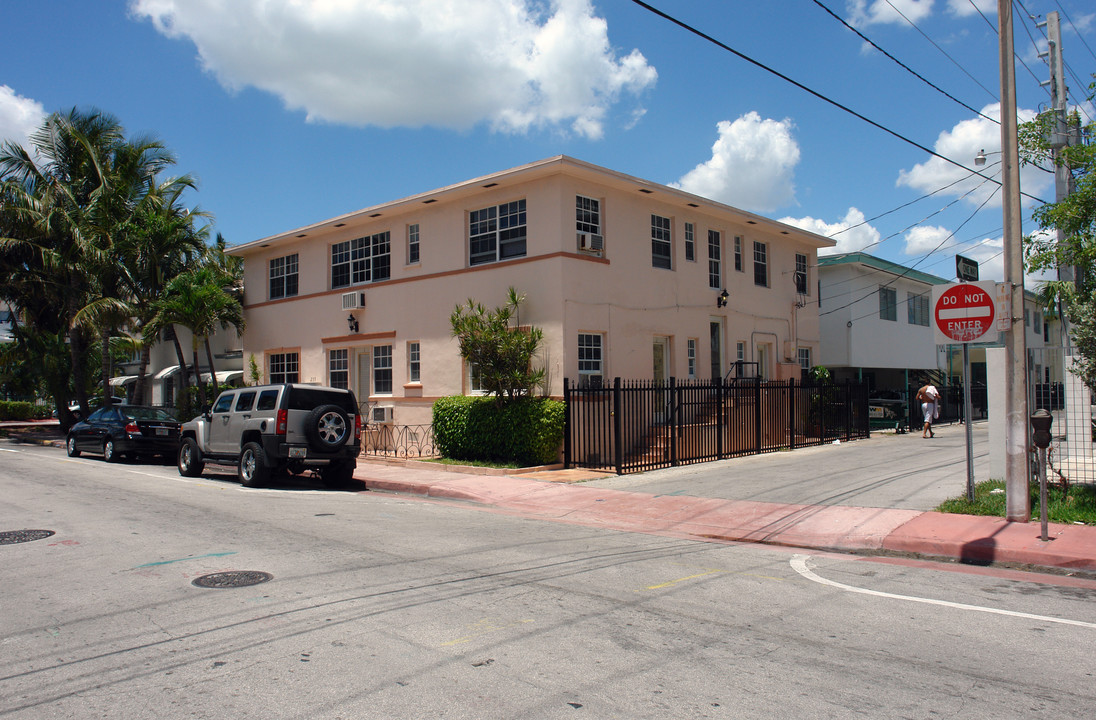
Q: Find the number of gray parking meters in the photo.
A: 1